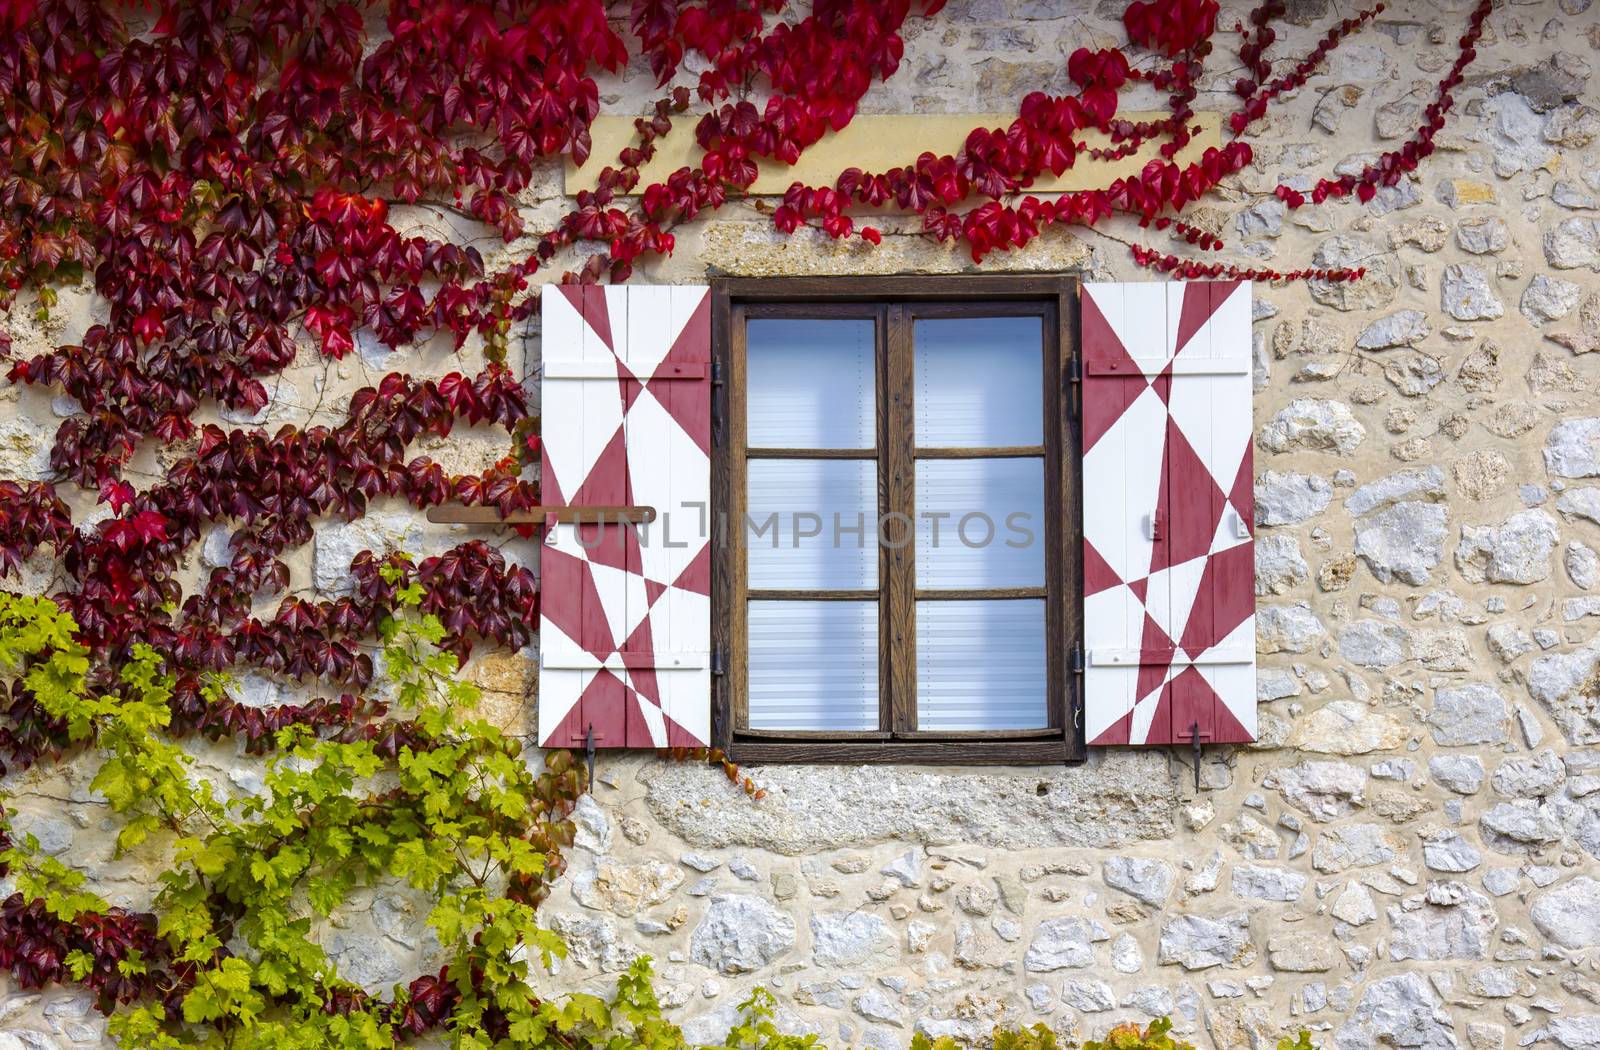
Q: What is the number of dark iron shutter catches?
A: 2